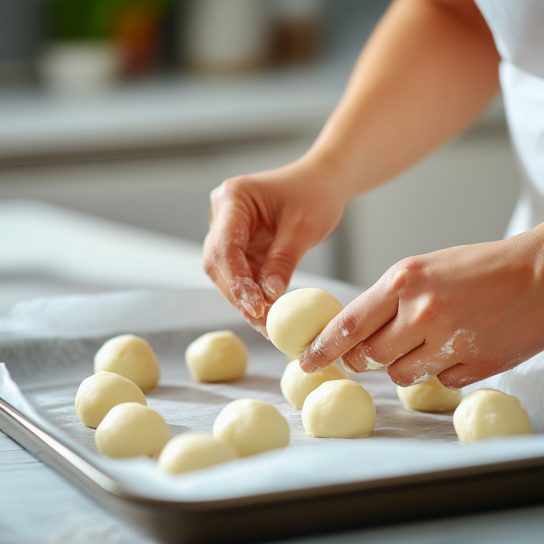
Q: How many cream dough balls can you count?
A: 11